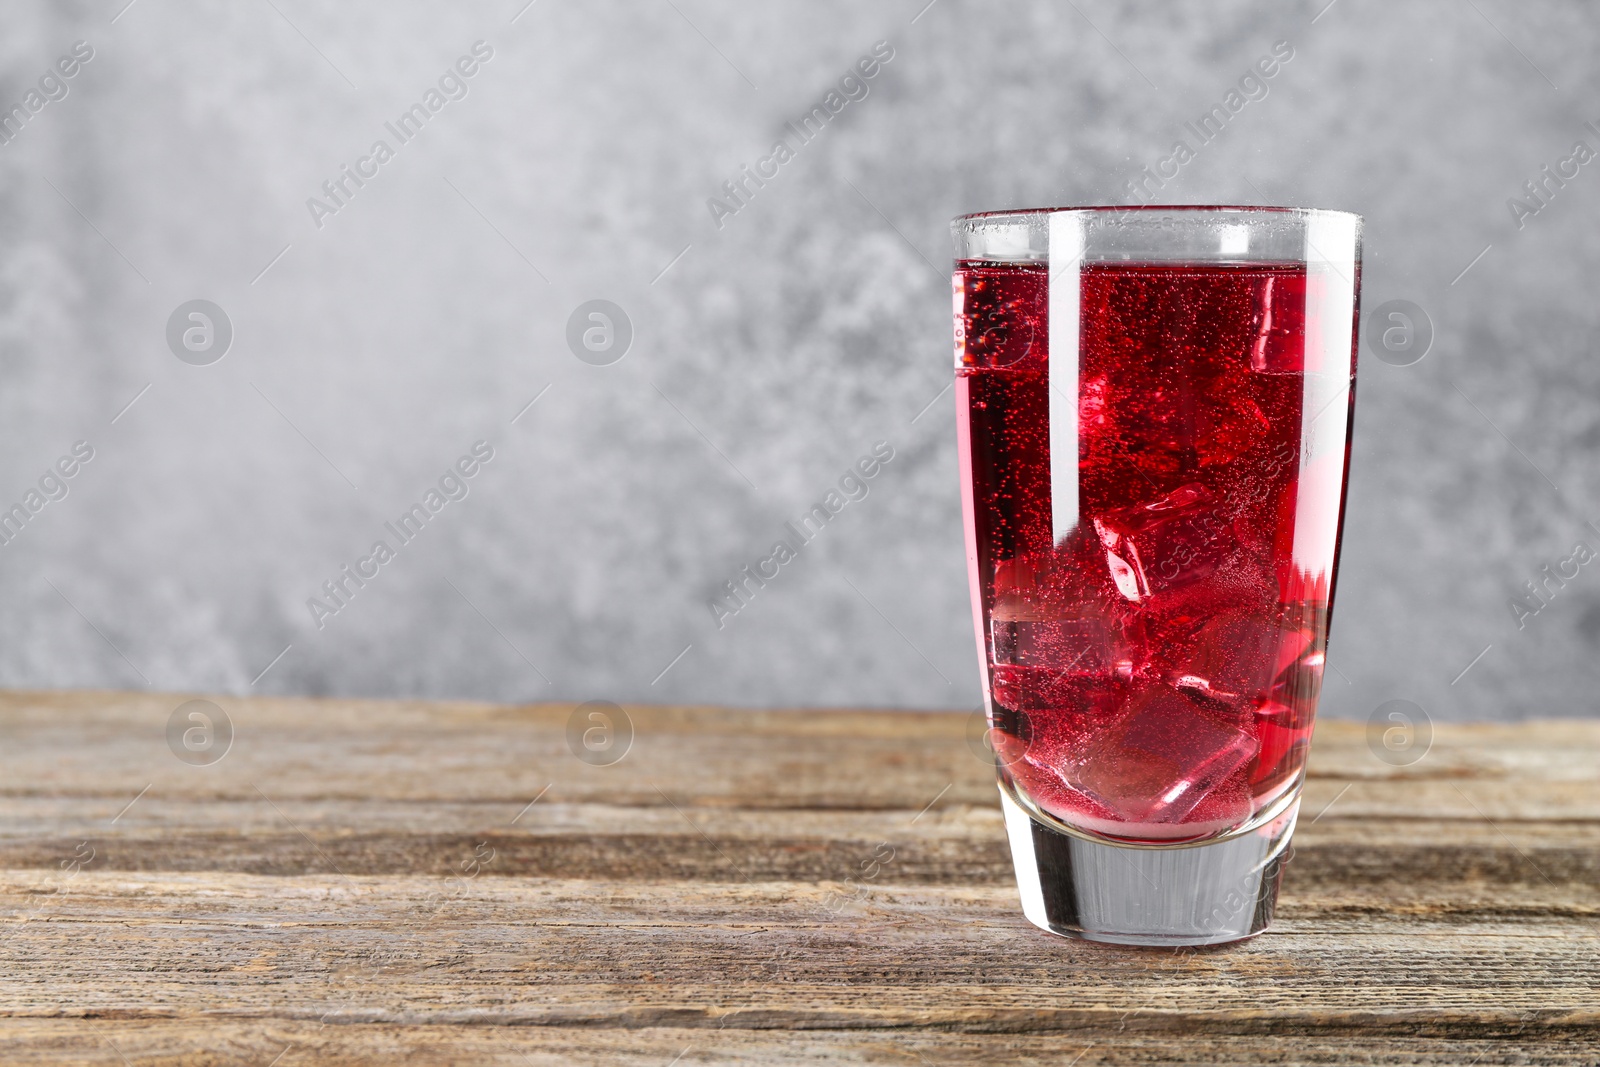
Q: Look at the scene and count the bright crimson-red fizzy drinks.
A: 1